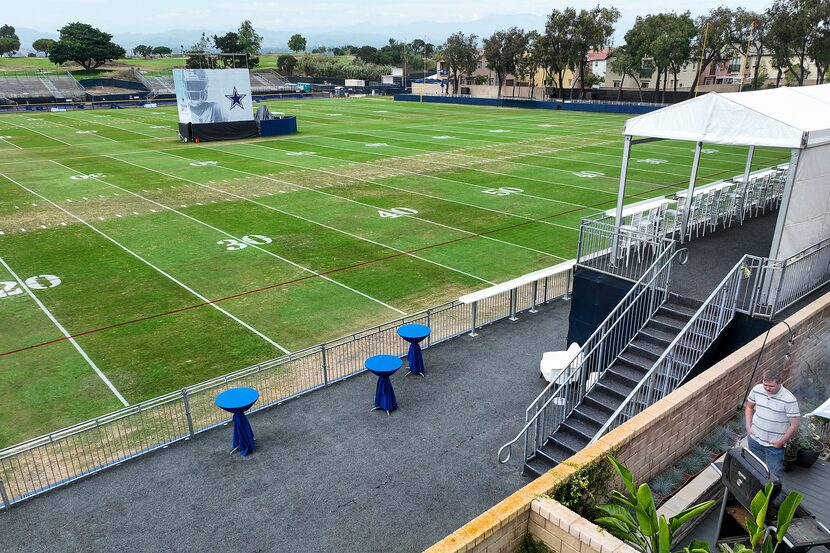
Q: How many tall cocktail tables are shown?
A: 3